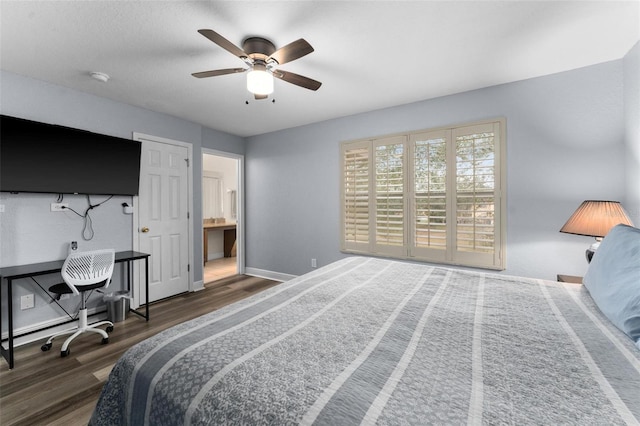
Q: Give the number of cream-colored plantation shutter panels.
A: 4